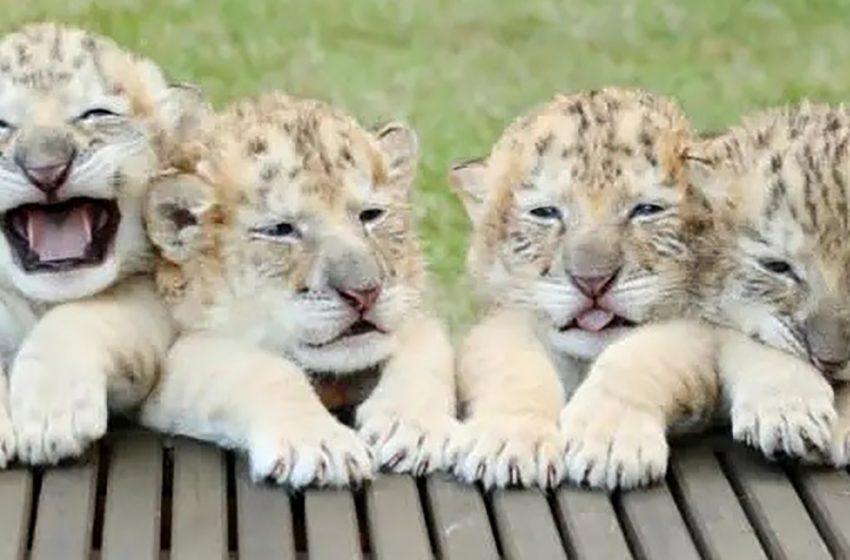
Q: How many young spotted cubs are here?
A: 4